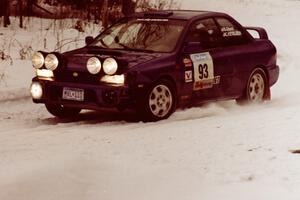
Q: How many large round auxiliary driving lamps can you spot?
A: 4